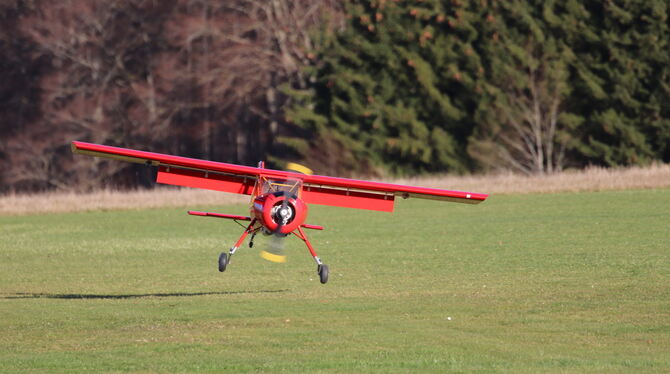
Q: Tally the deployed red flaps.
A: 2